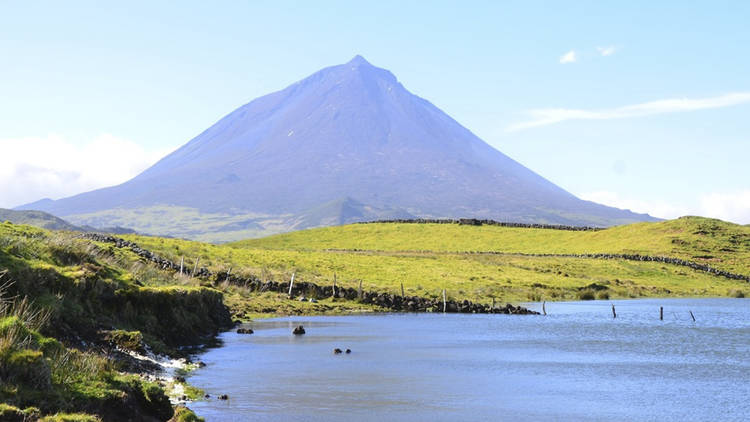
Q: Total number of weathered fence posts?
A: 12